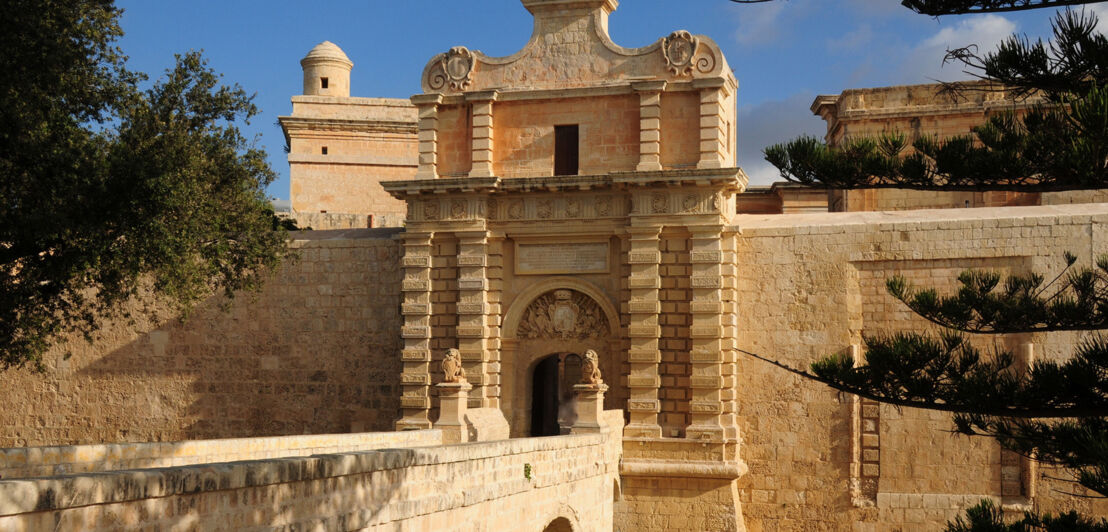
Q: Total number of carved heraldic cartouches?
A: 3